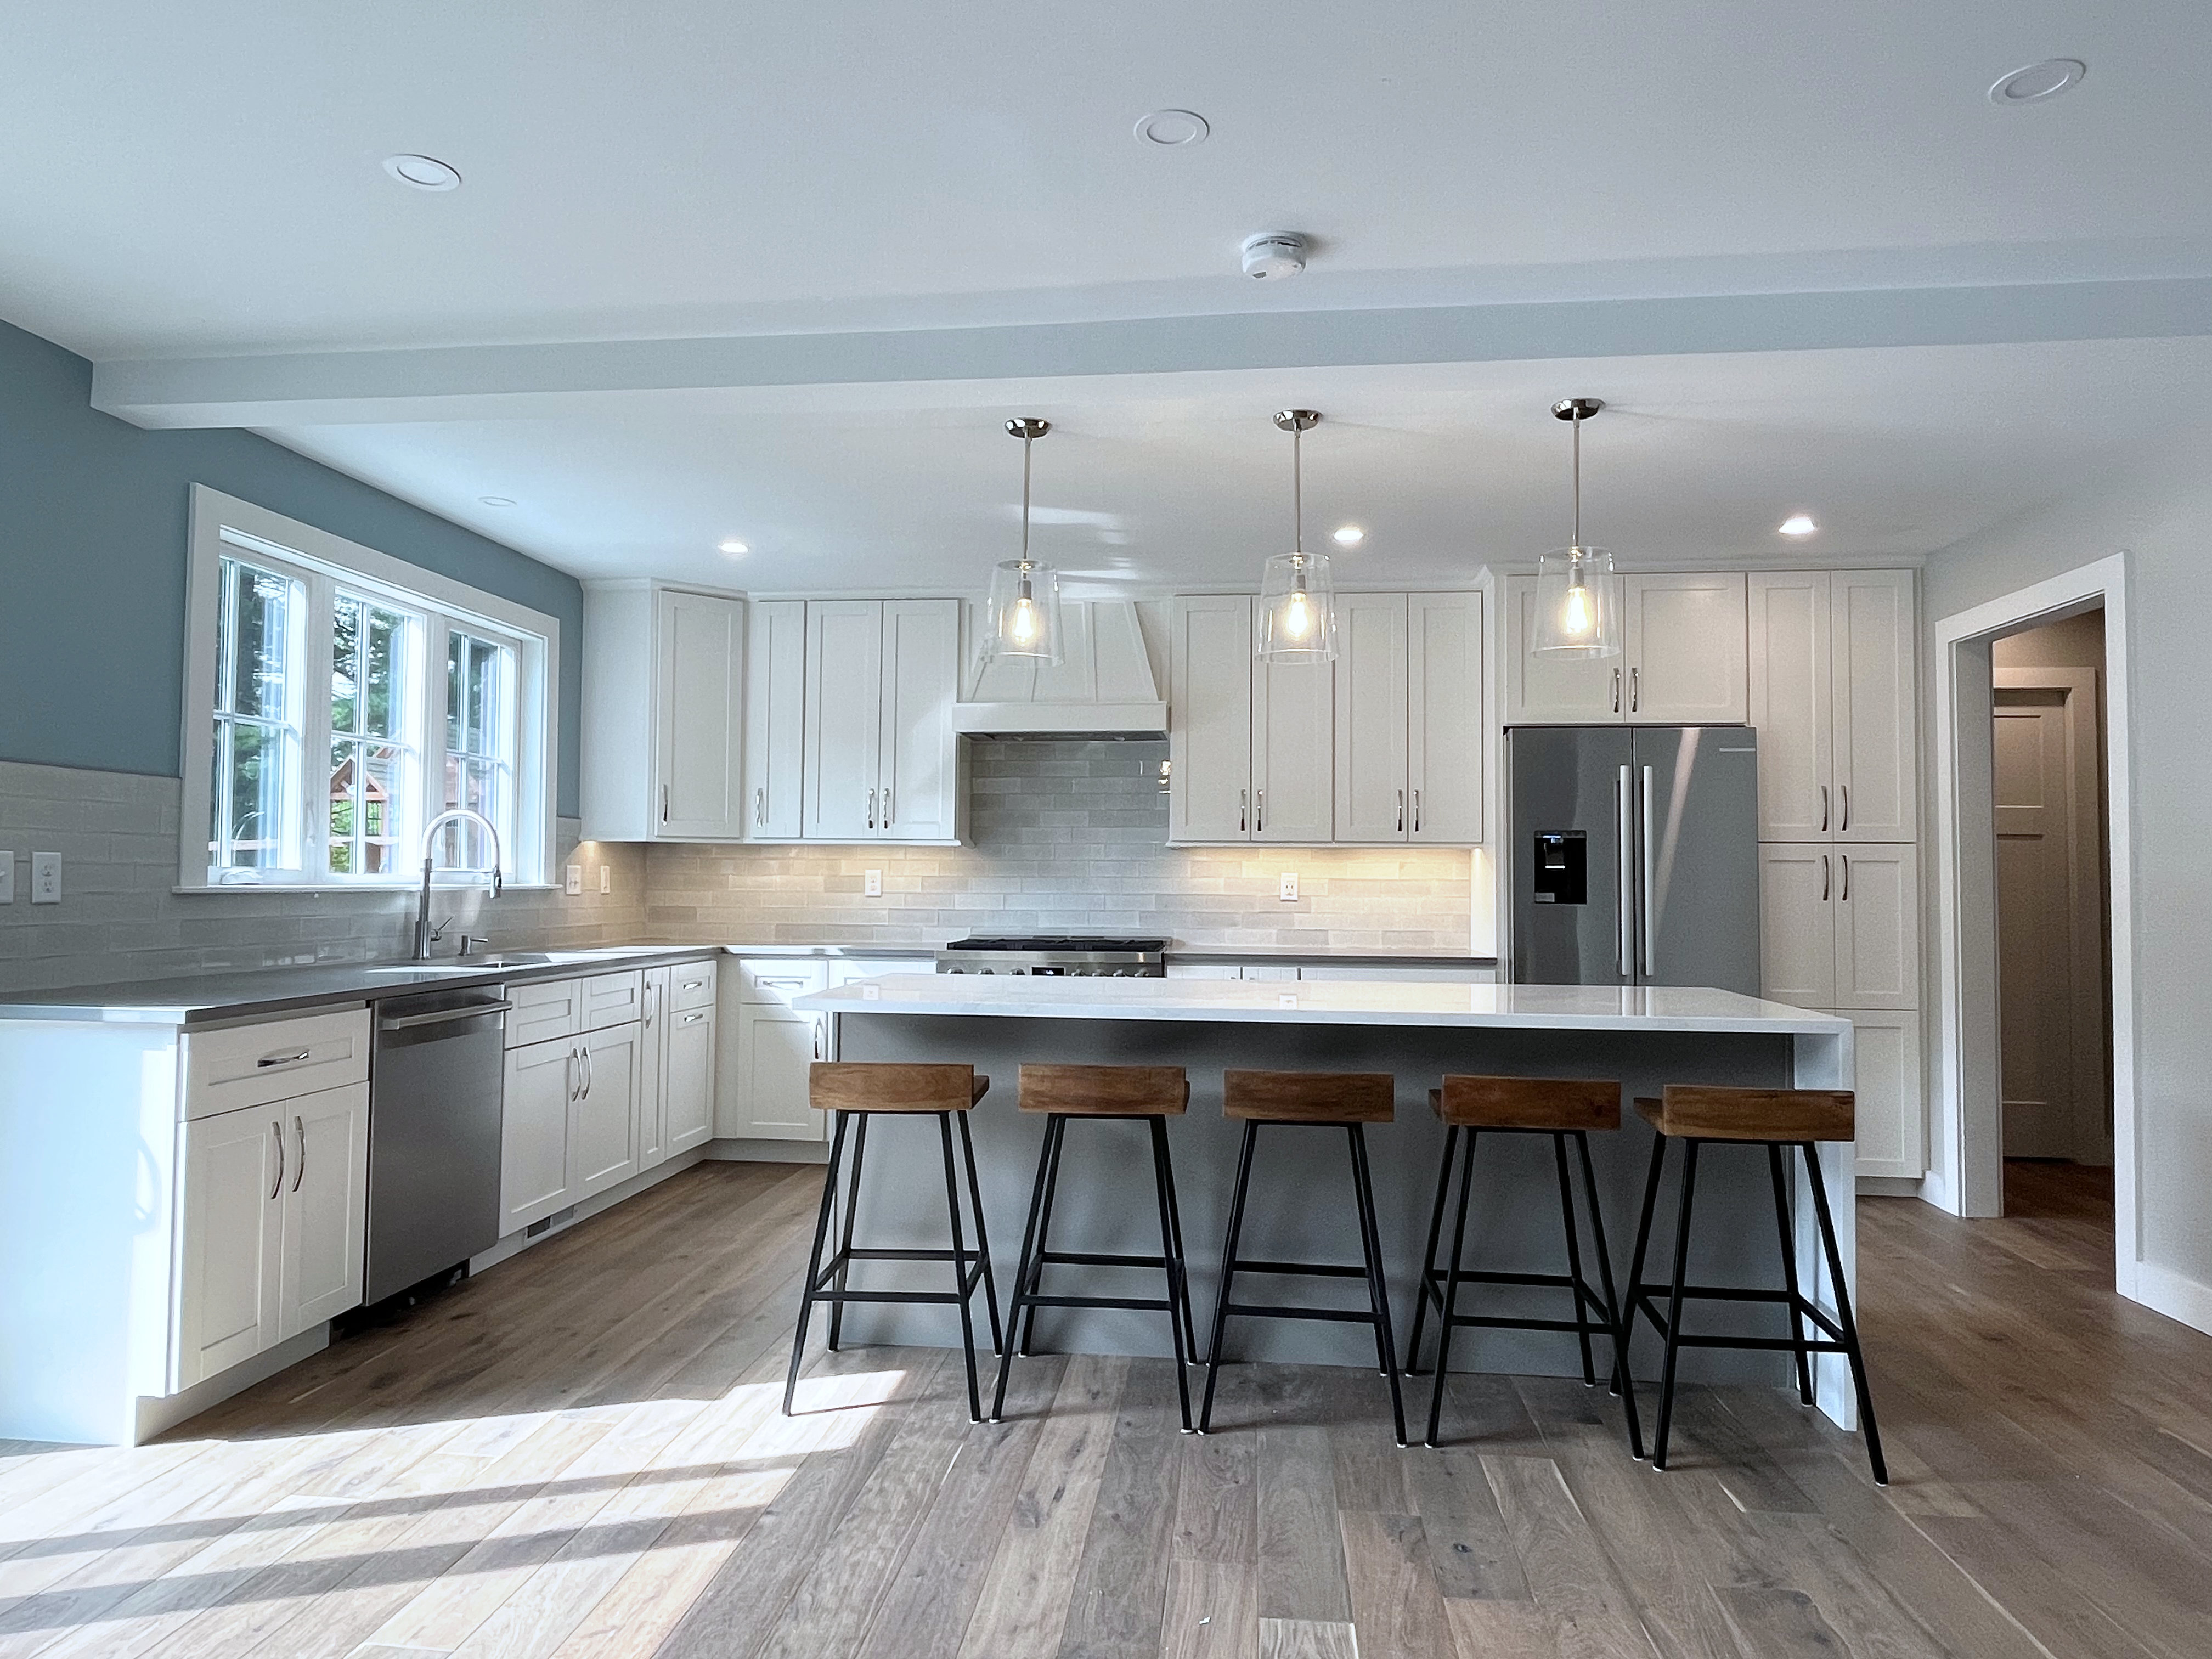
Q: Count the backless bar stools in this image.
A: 5